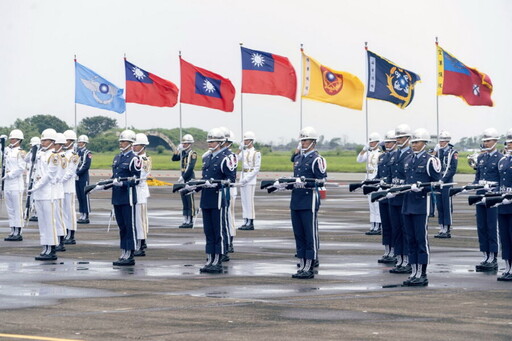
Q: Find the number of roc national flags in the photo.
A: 2